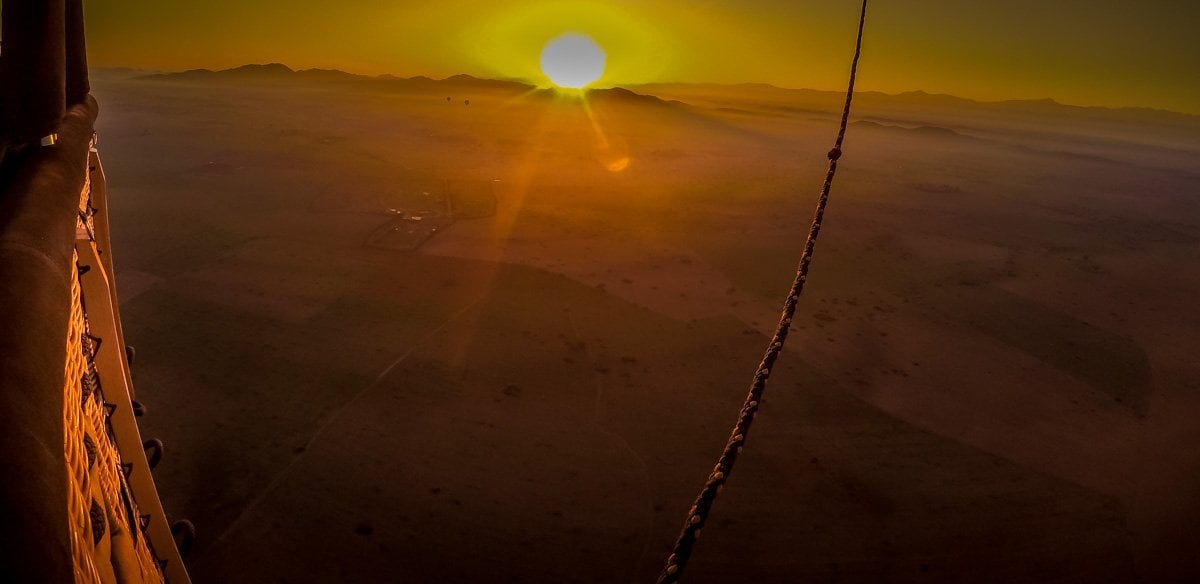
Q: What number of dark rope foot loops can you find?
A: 4